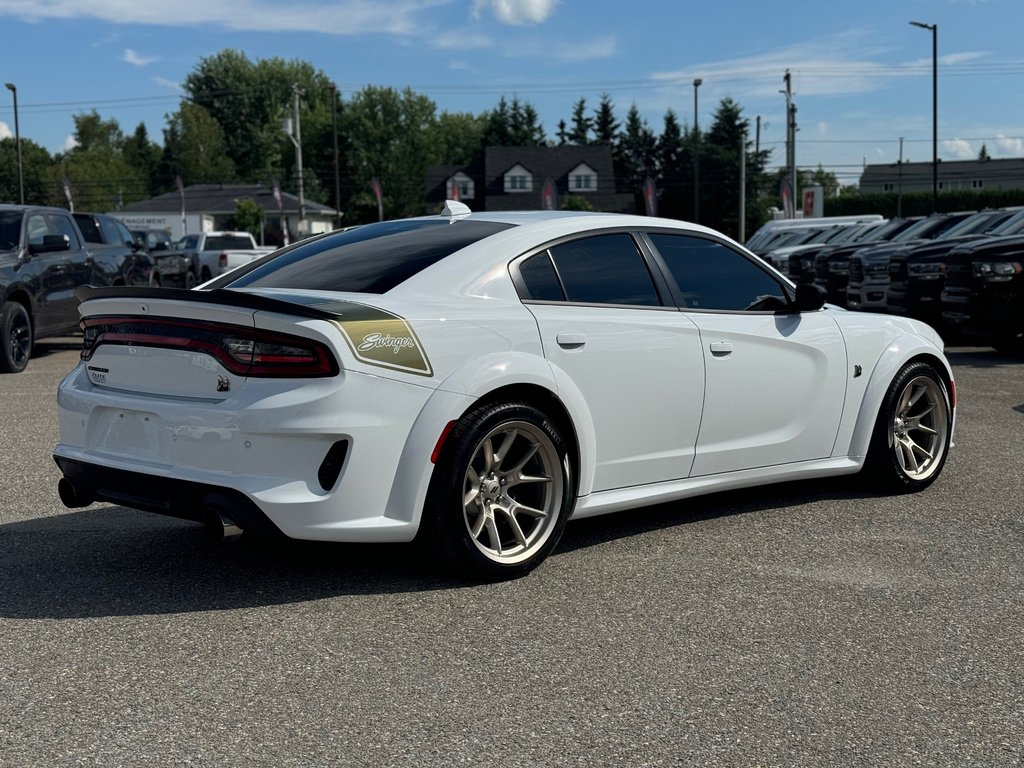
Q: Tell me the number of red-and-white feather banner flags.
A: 8